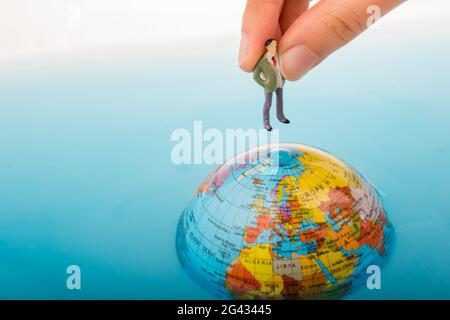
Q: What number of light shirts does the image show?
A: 1